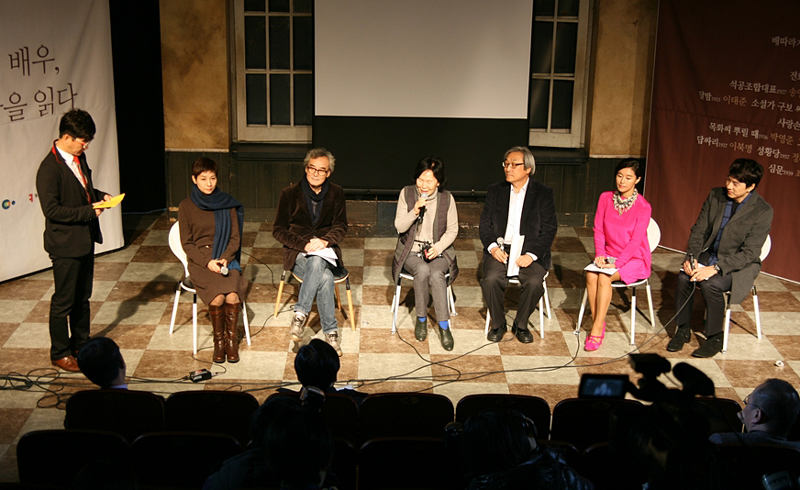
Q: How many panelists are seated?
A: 6